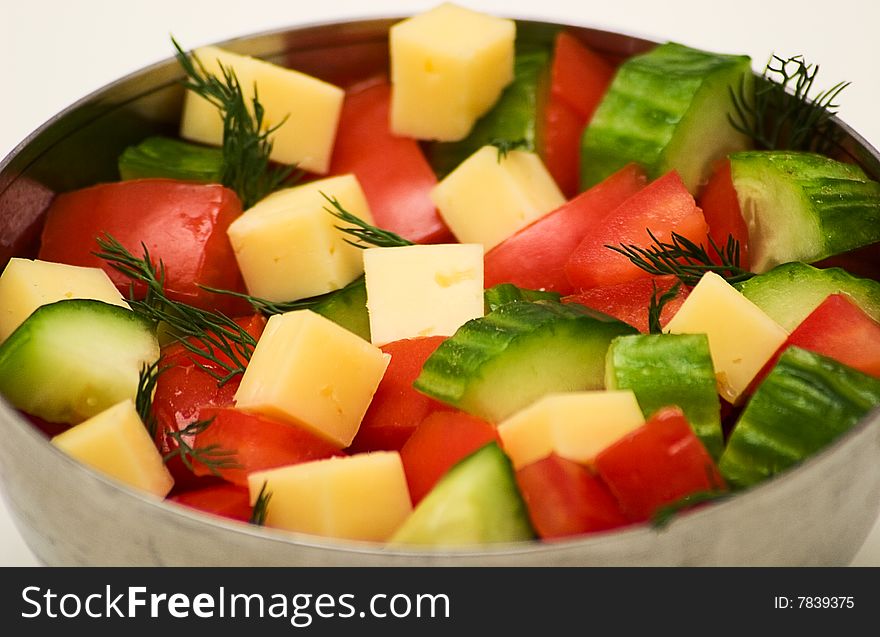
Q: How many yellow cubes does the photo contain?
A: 11